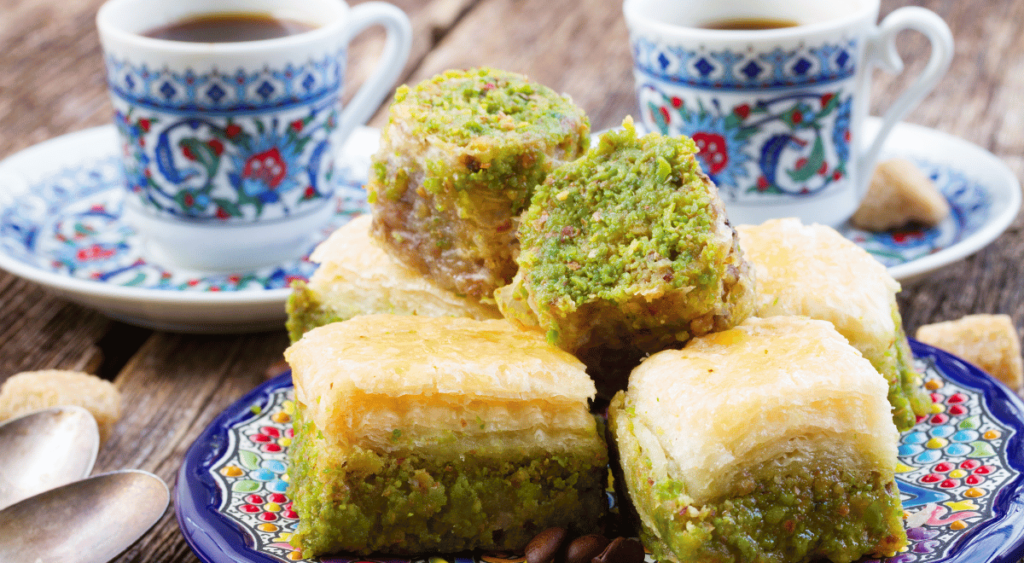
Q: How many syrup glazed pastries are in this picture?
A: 6